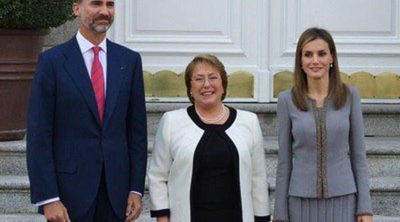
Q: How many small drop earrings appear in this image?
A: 1